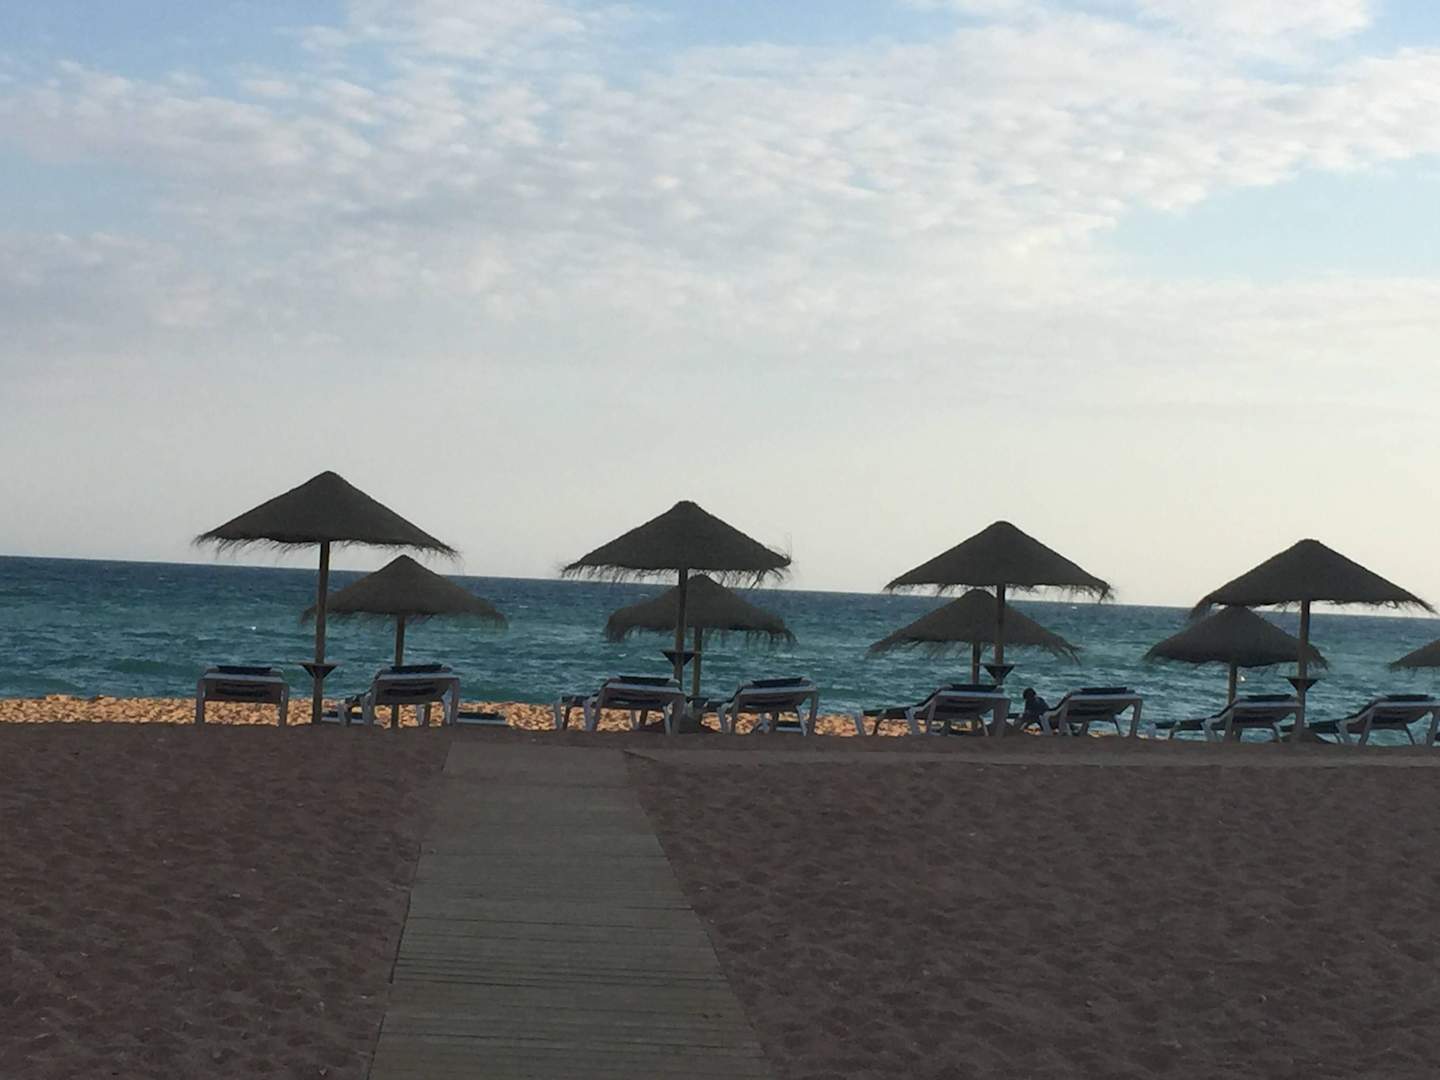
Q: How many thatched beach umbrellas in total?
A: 9